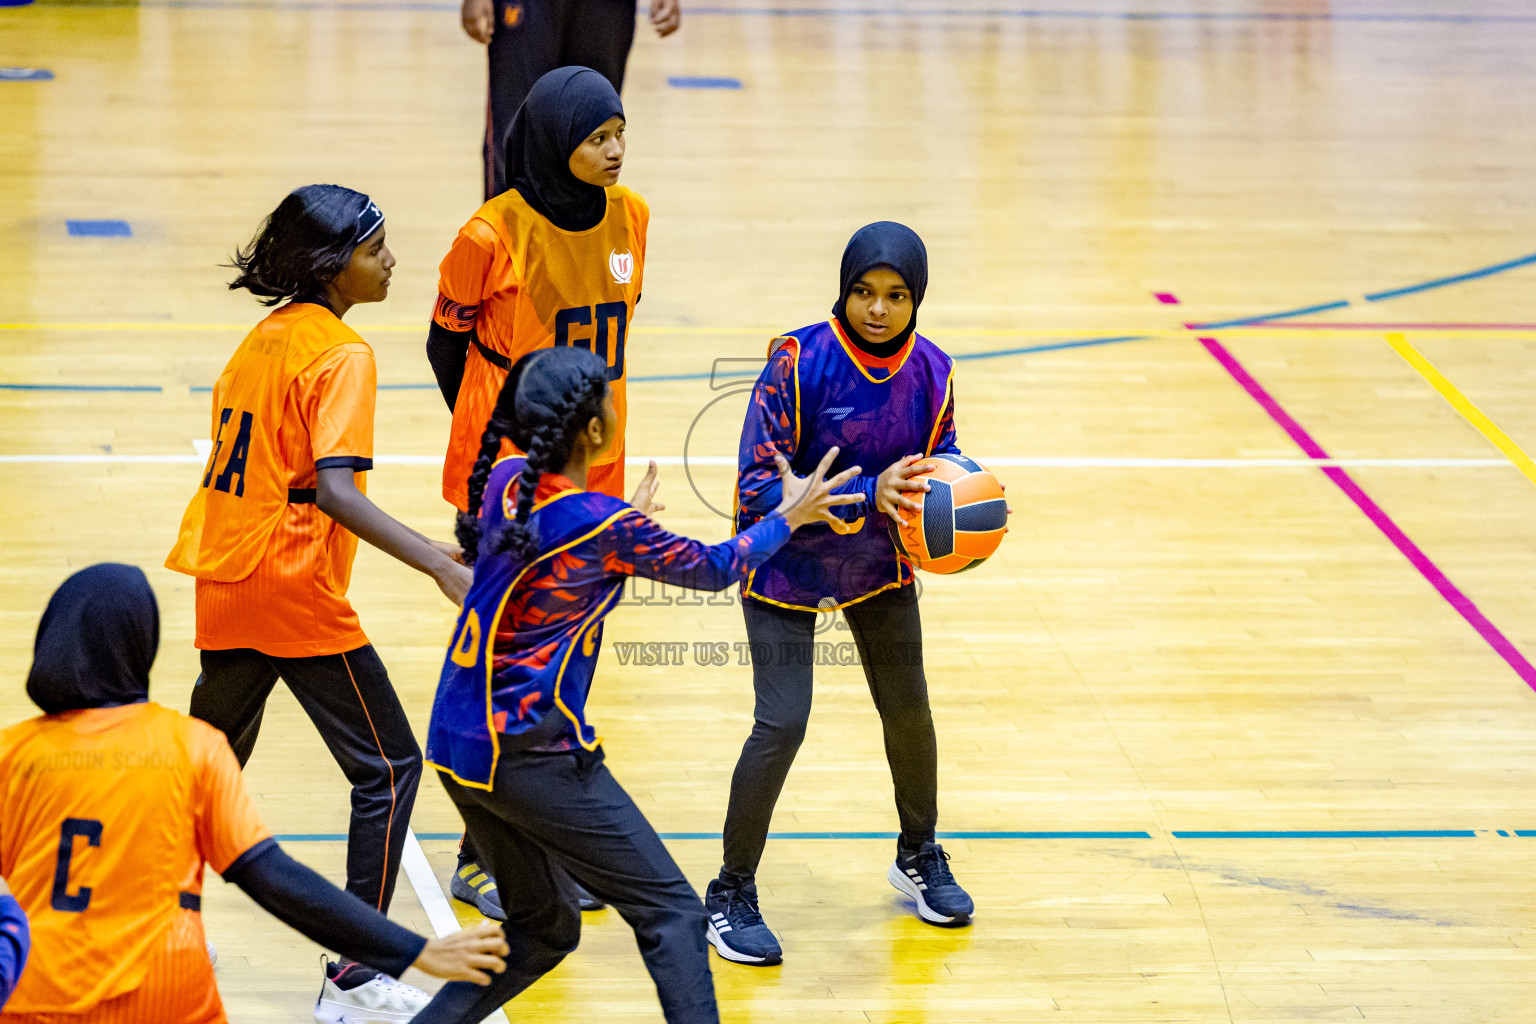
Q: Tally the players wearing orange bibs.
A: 3